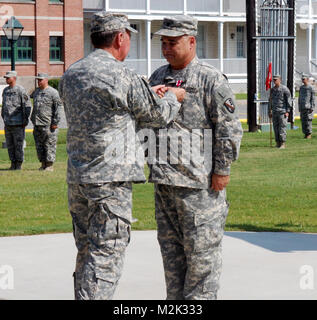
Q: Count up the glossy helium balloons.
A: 0